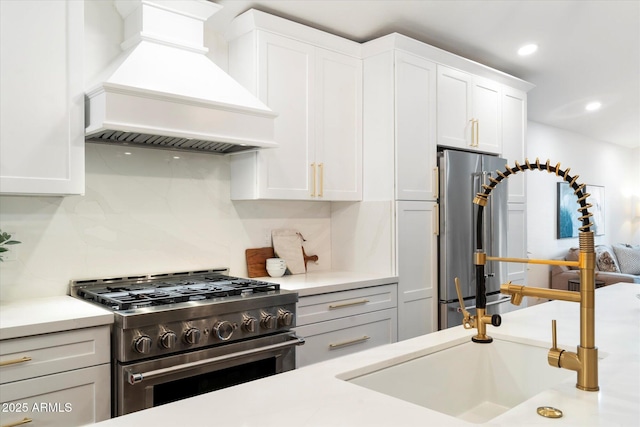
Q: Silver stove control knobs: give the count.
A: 7